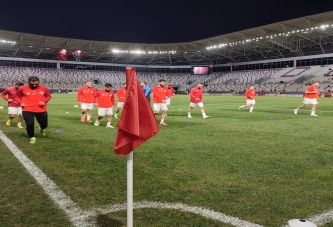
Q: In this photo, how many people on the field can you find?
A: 11